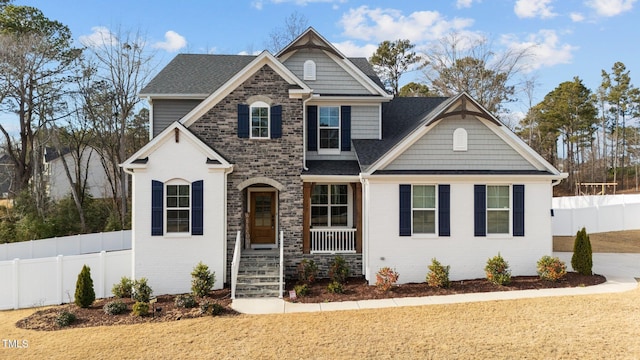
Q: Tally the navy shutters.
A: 10